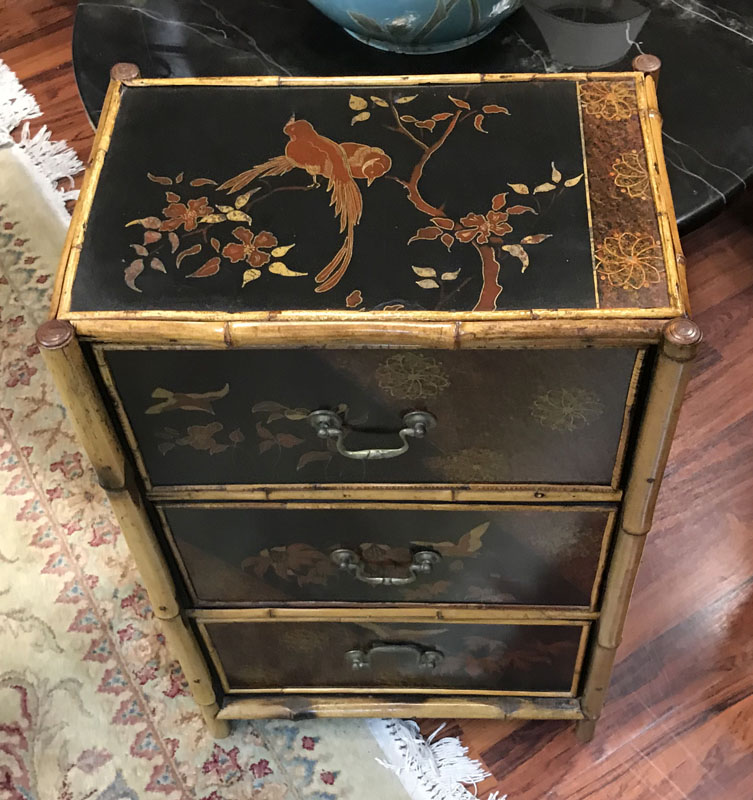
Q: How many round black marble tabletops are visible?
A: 1